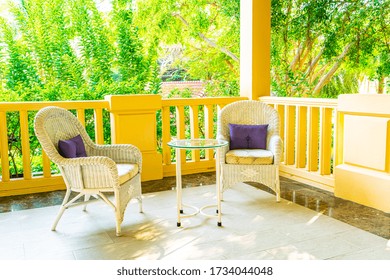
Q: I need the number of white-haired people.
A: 0